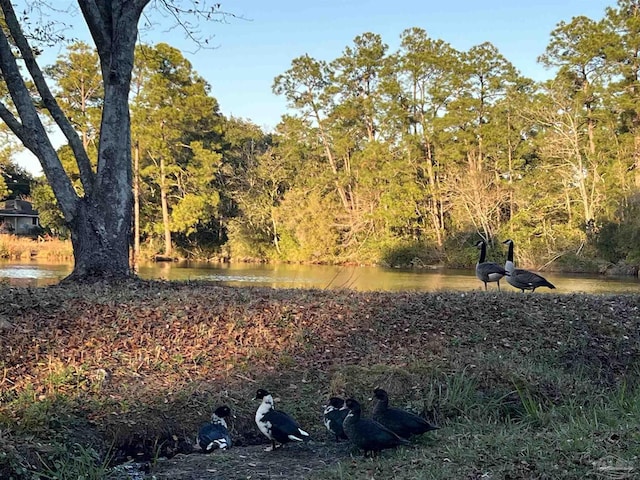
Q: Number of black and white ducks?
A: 3